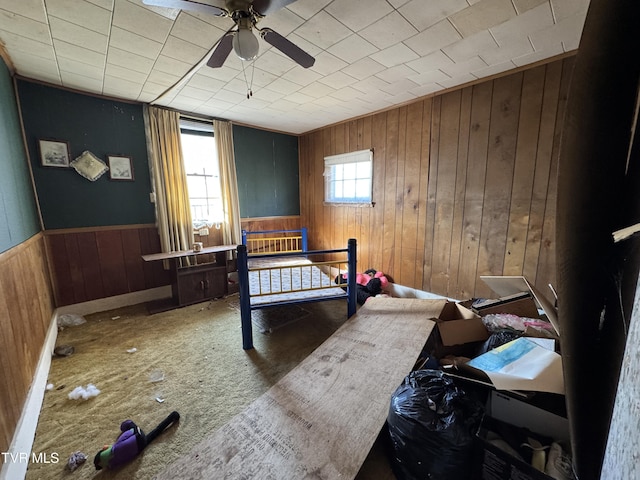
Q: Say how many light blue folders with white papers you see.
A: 1